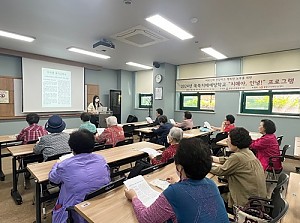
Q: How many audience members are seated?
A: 13